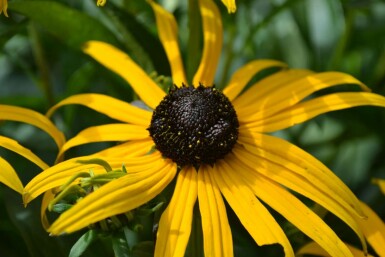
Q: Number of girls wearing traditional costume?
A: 0